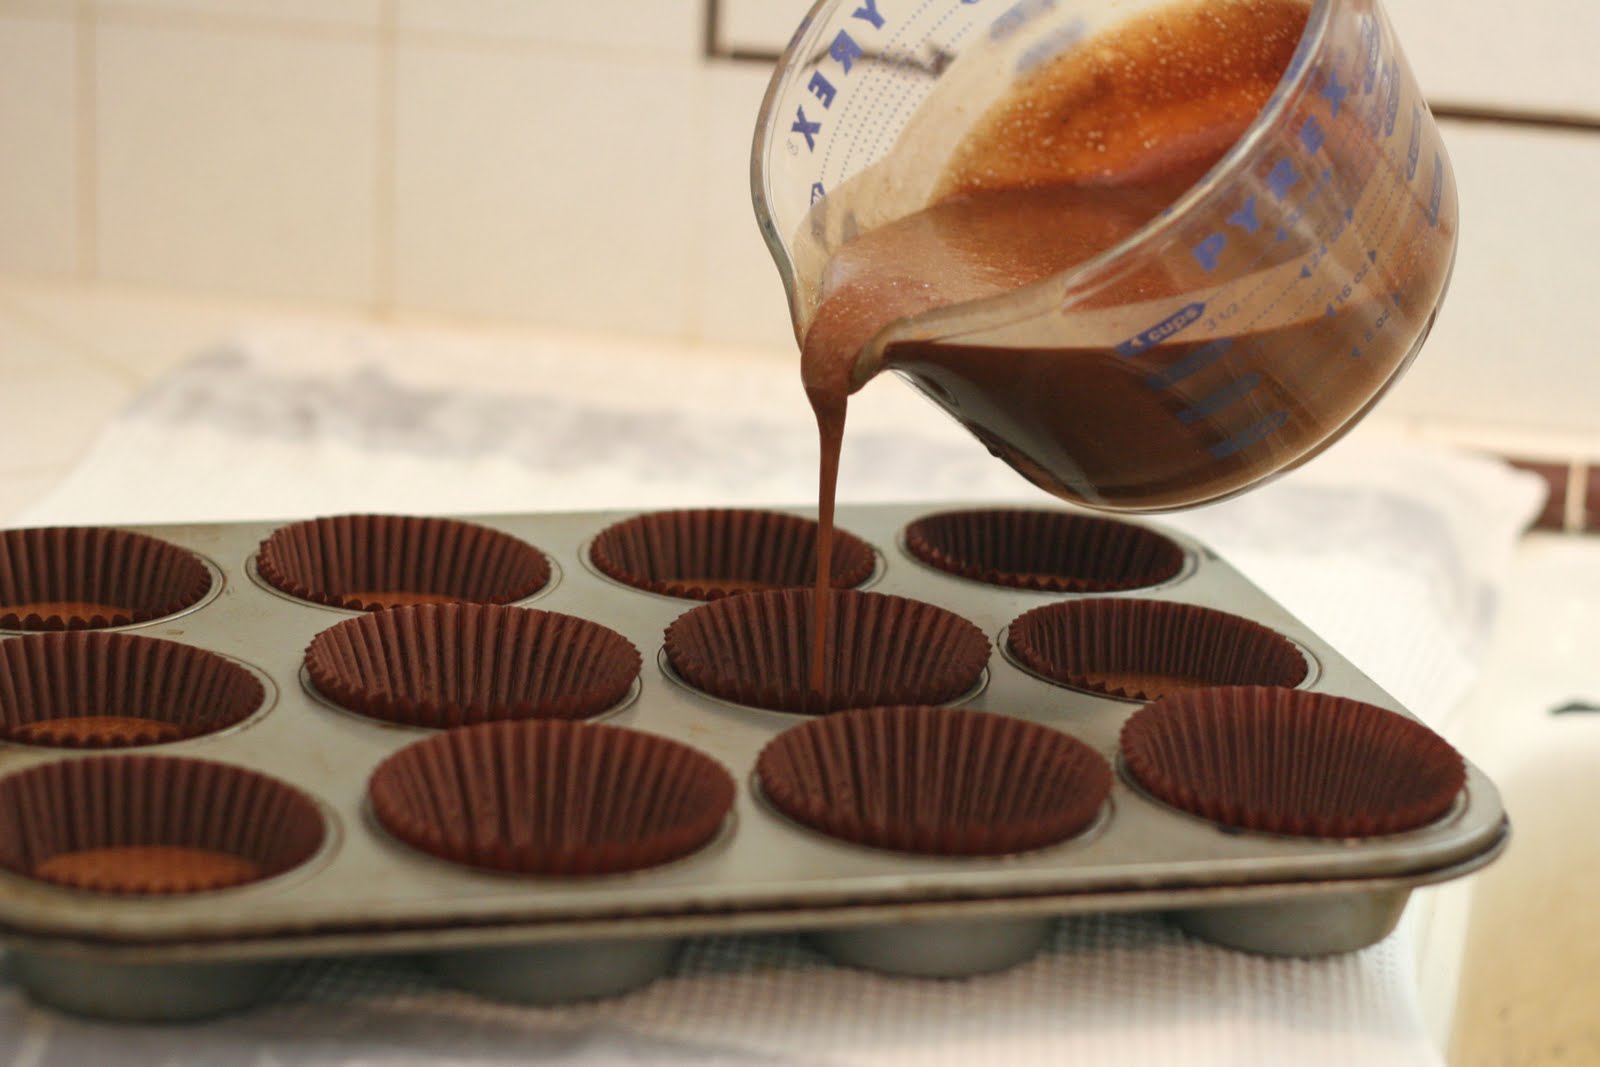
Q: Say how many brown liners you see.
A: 12